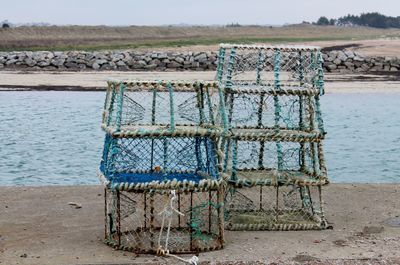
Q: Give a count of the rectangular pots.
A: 6